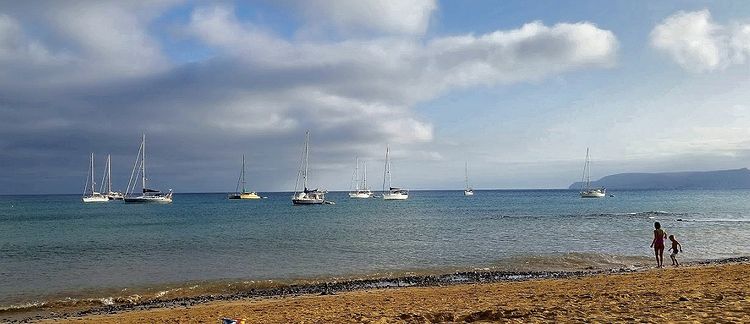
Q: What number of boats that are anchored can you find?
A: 9